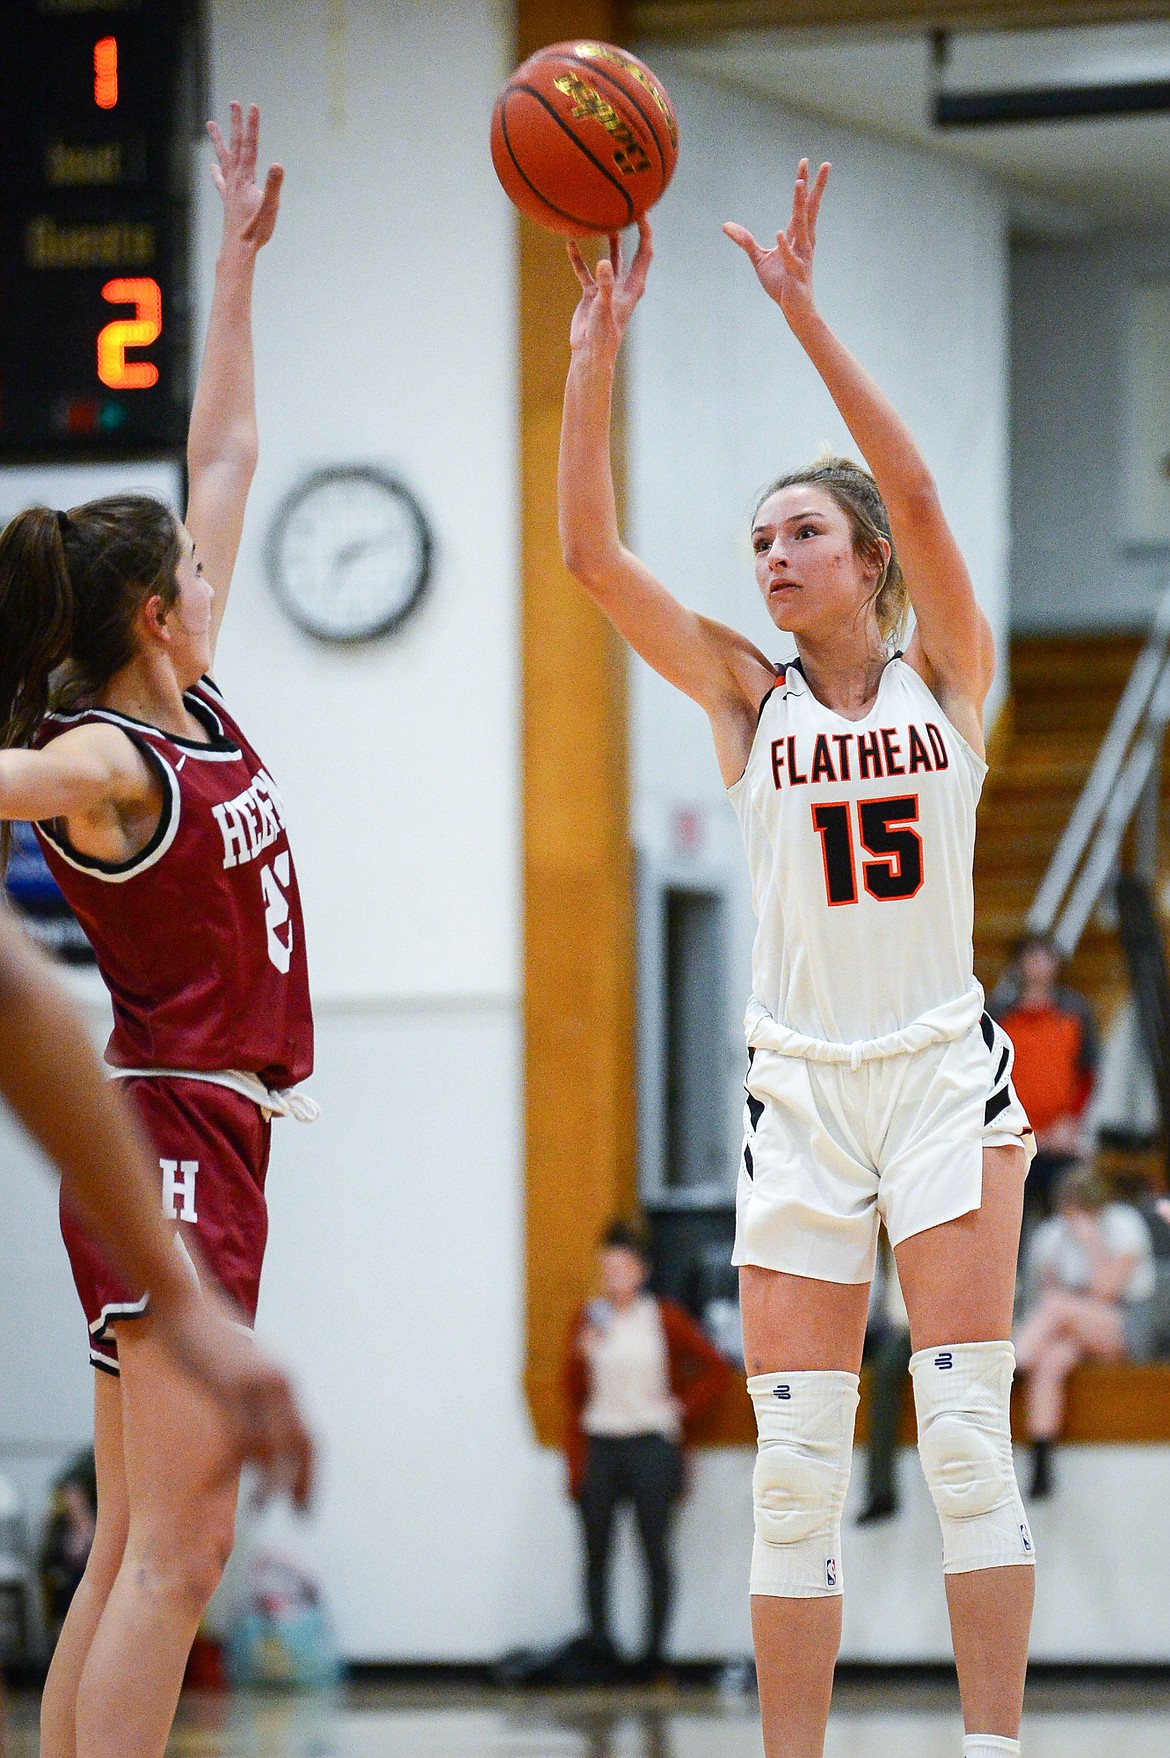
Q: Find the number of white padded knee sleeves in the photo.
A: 2